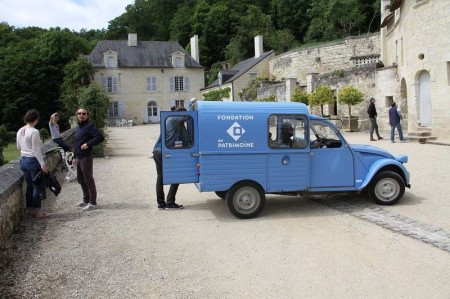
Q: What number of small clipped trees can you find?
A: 3